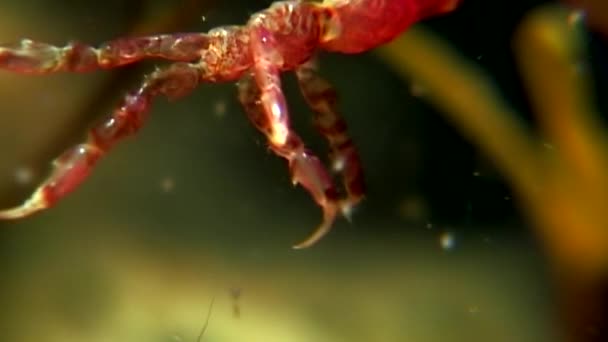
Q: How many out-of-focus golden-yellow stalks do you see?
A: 2